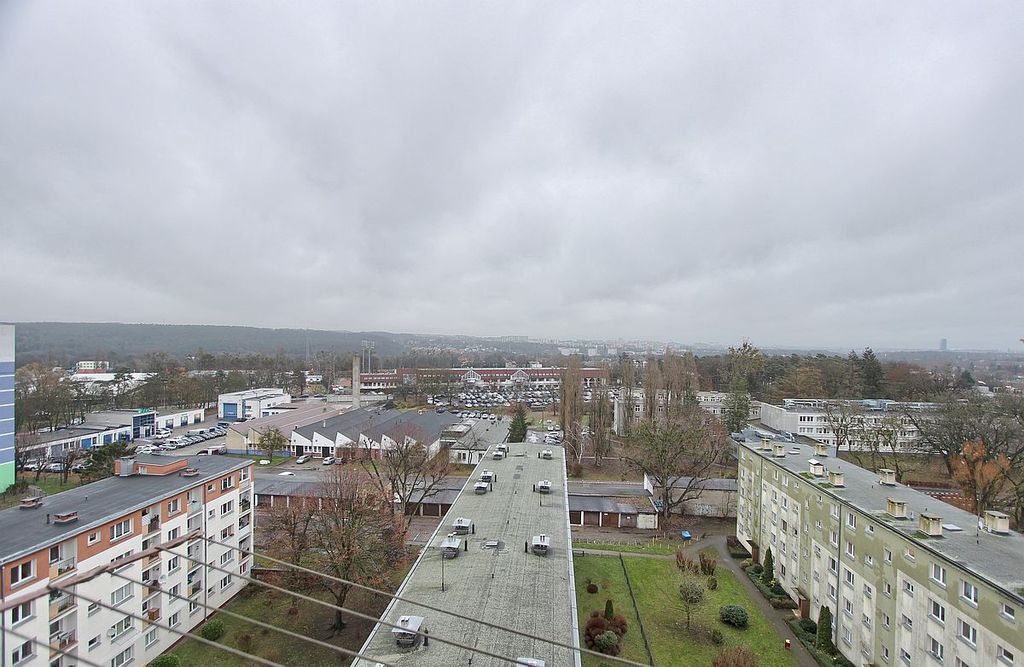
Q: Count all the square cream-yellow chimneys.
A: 9